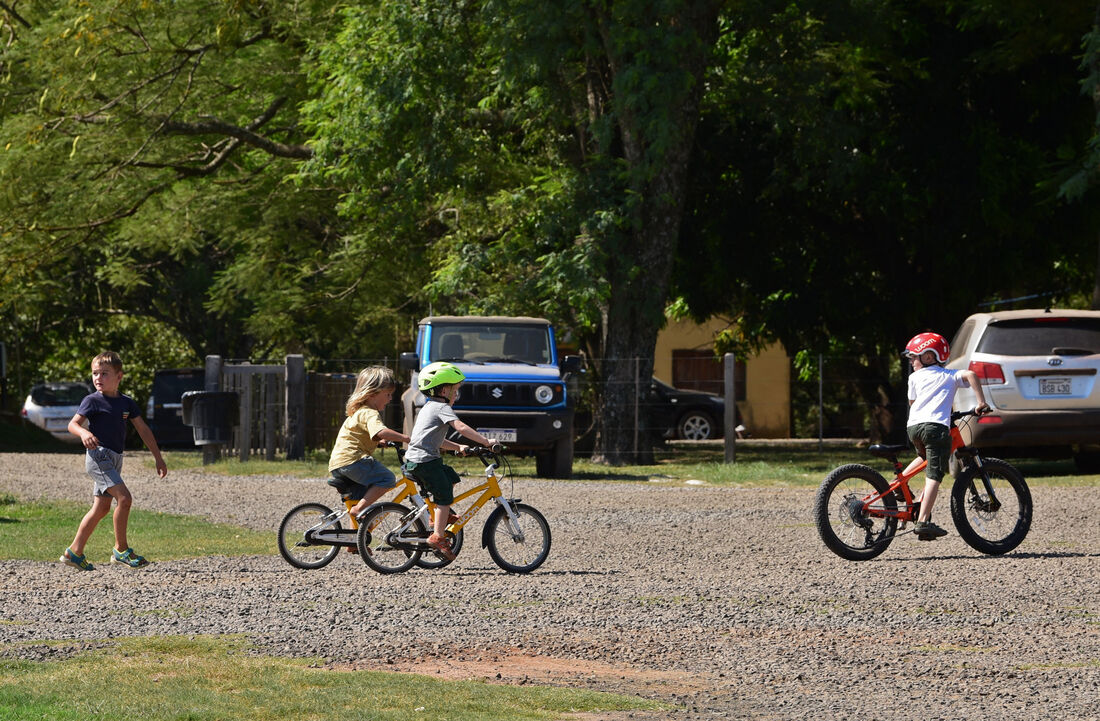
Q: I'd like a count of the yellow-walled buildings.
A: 1